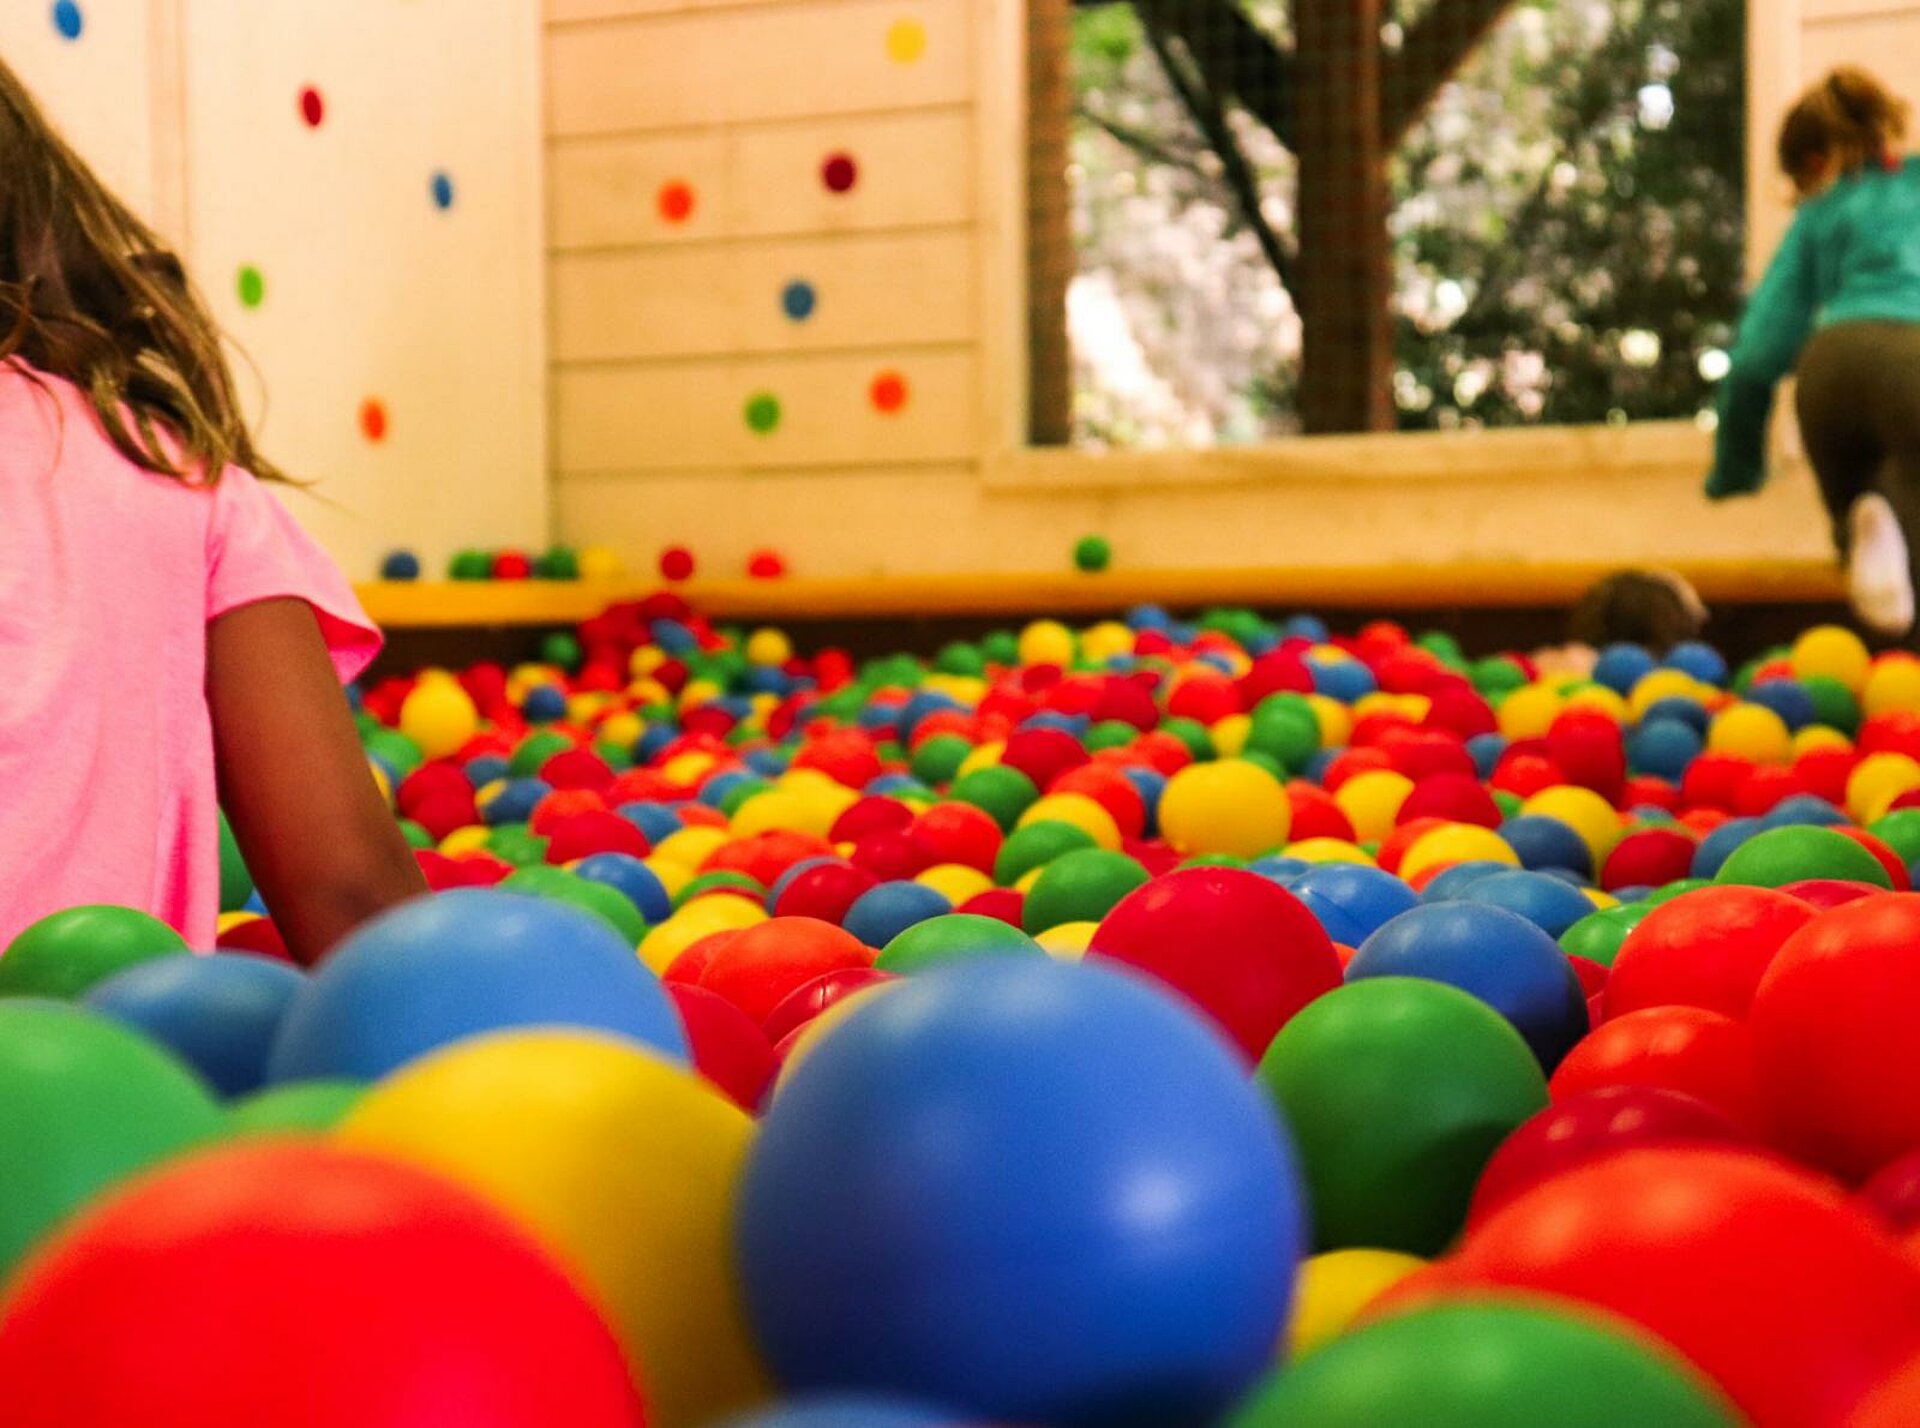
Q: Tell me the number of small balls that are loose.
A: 8